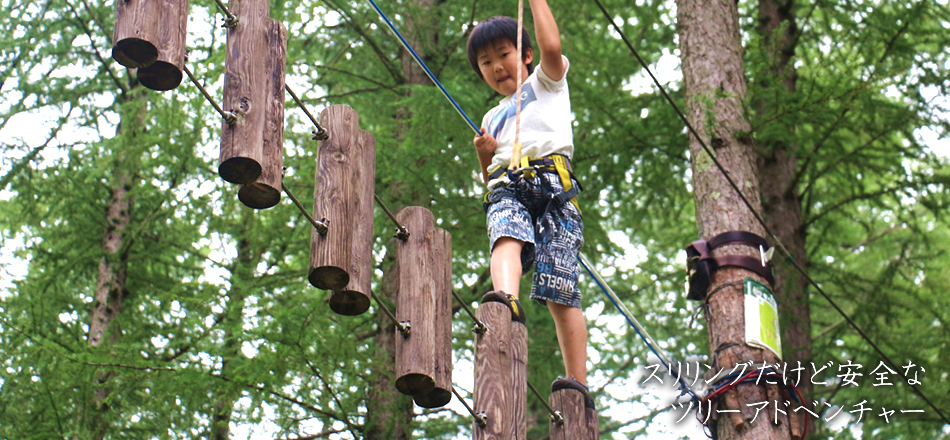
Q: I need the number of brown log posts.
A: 12